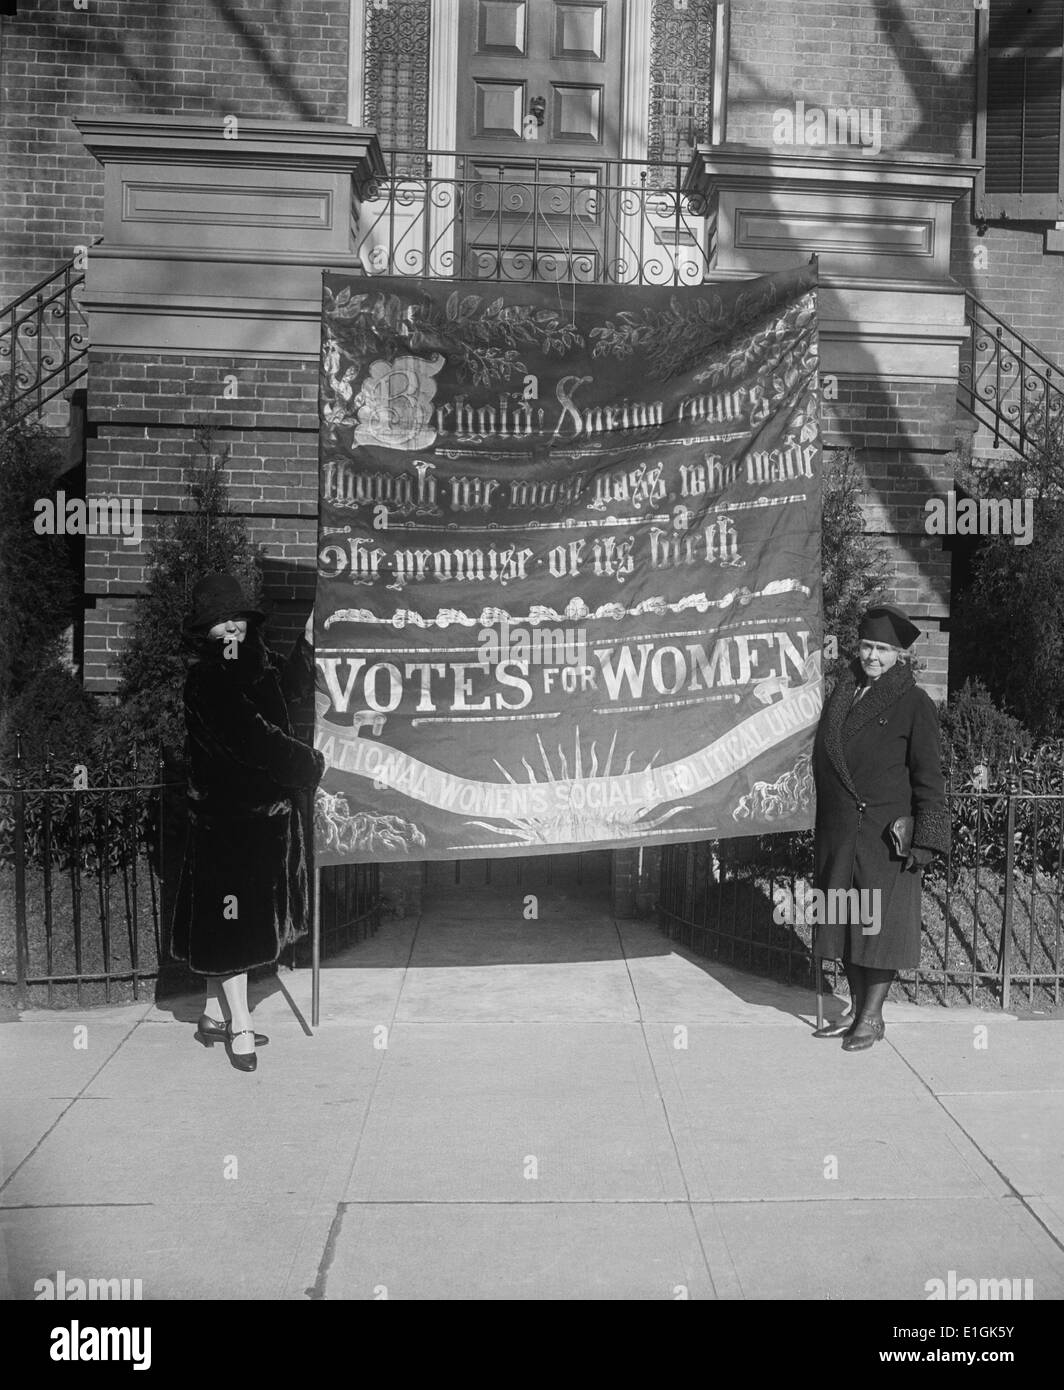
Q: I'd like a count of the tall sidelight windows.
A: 2